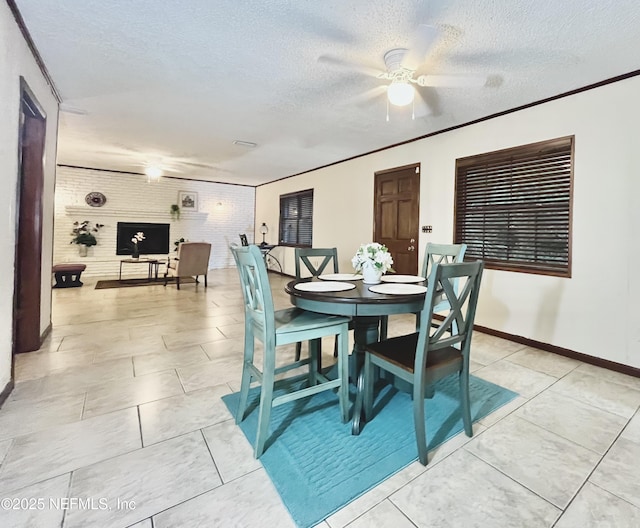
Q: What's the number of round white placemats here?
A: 4